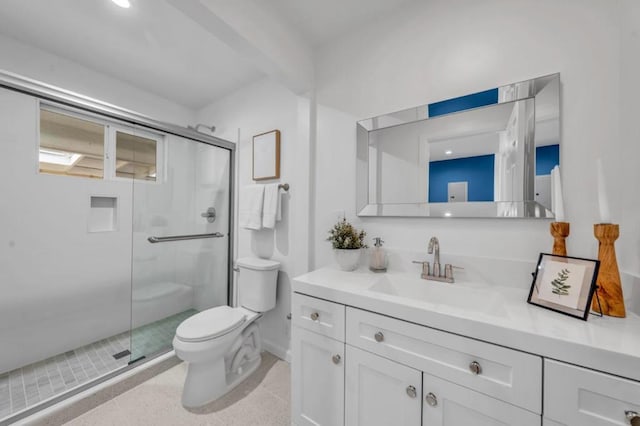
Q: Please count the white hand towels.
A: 2